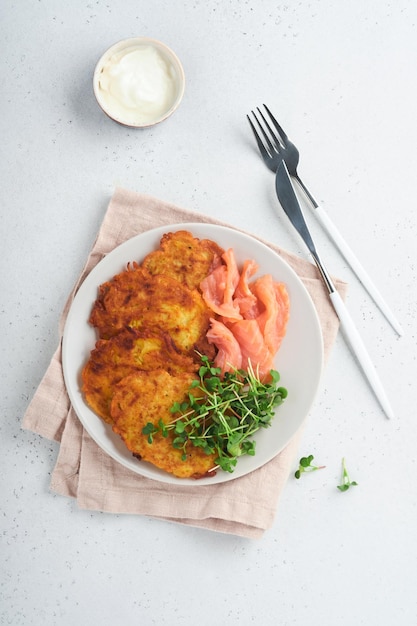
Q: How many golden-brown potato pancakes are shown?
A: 4